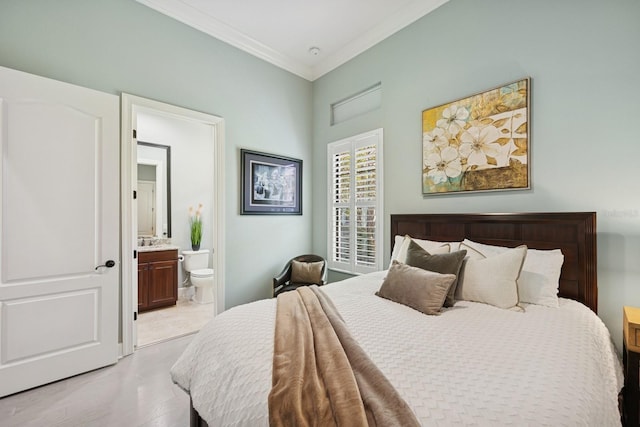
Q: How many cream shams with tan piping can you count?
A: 2